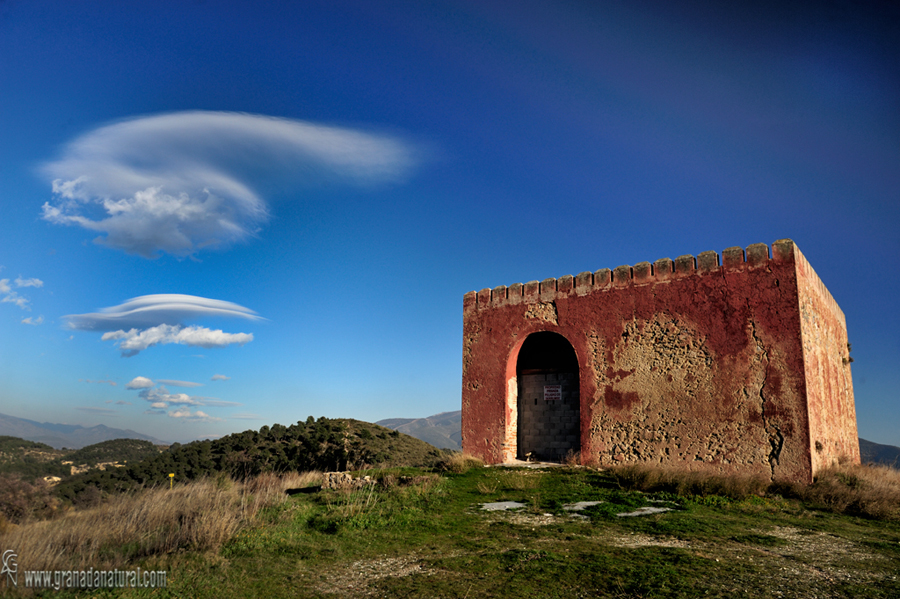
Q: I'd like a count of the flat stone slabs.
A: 3